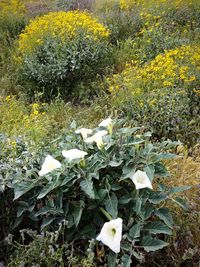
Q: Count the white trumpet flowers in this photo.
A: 7